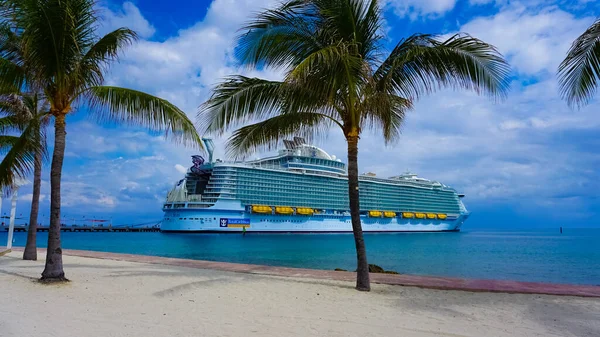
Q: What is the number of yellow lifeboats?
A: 9